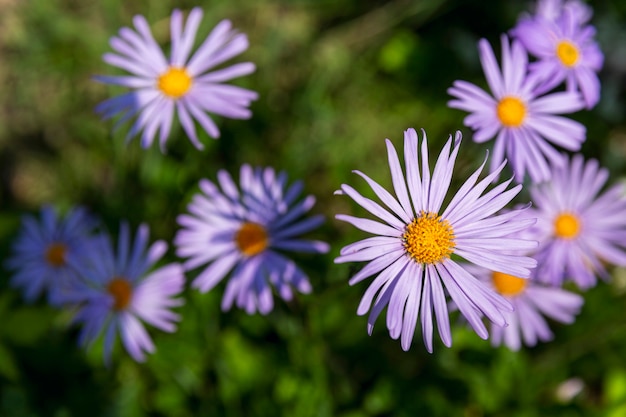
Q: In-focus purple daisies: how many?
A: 1